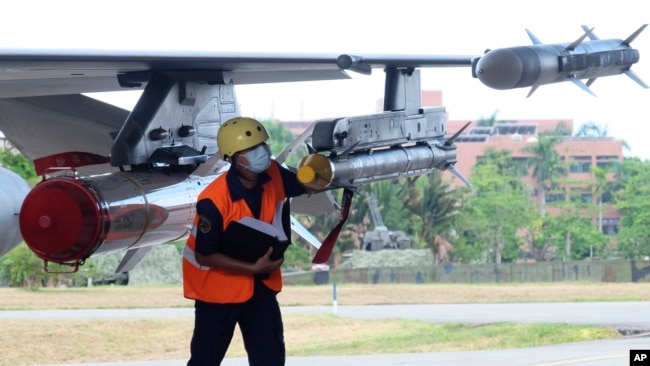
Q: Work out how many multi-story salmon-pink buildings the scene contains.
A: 1